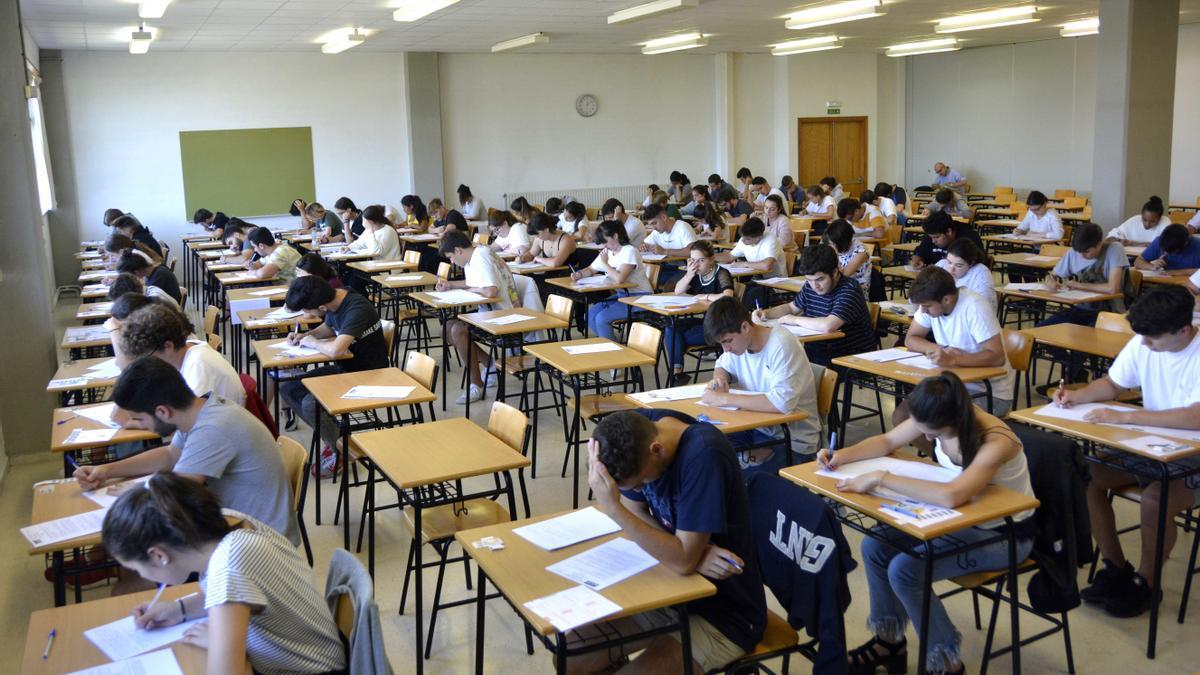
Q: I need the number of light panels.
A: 12